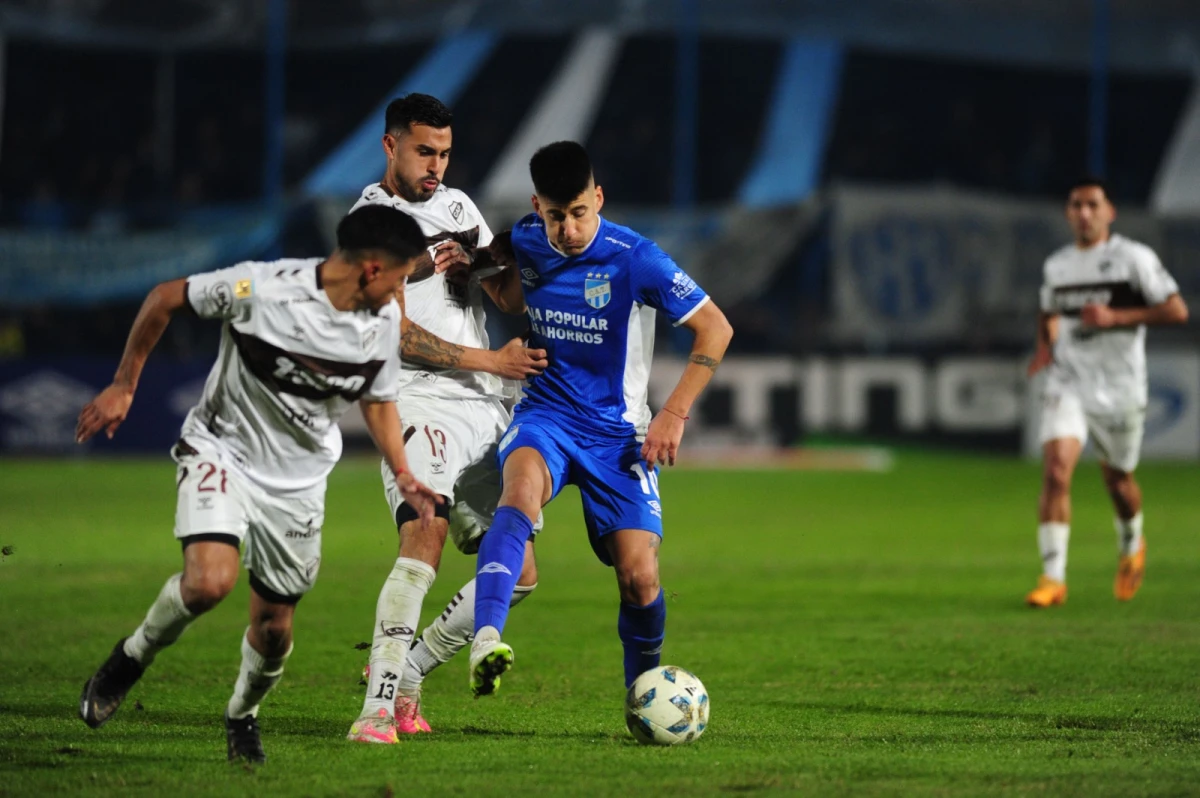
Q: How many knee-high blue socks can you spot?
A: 2